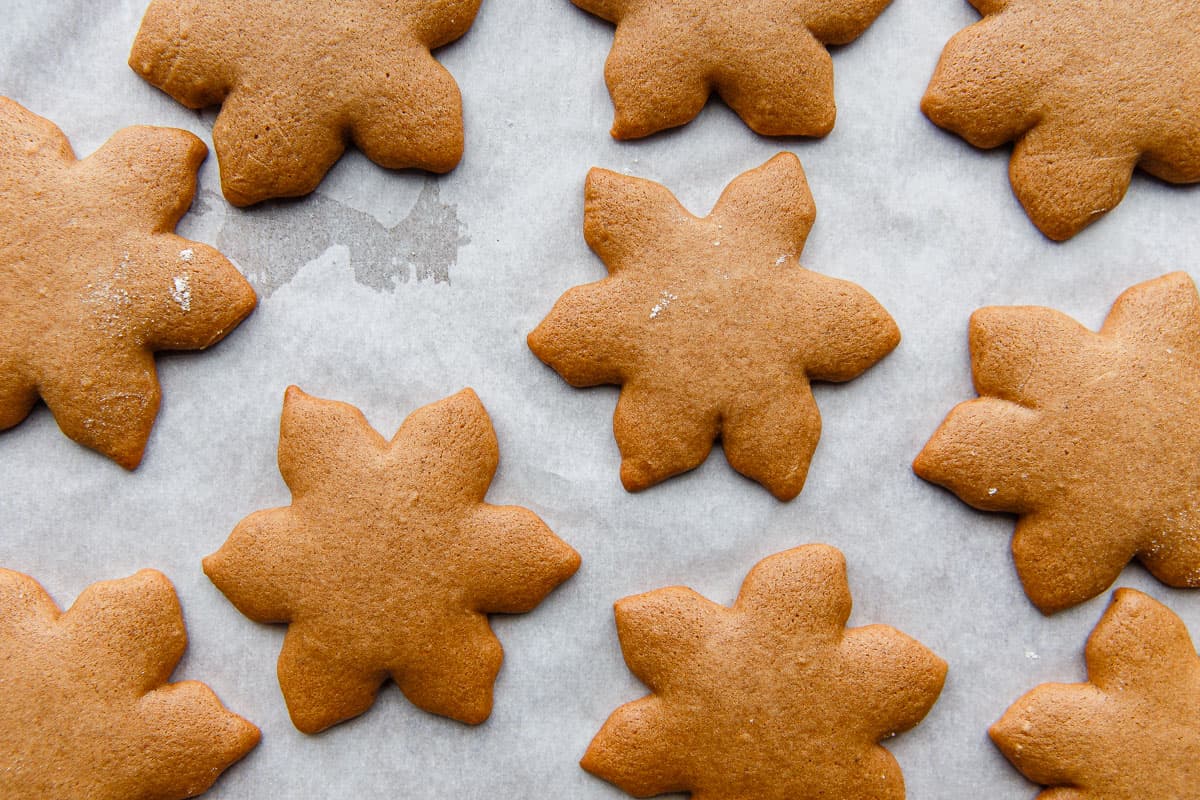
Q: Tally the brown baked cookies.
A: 10